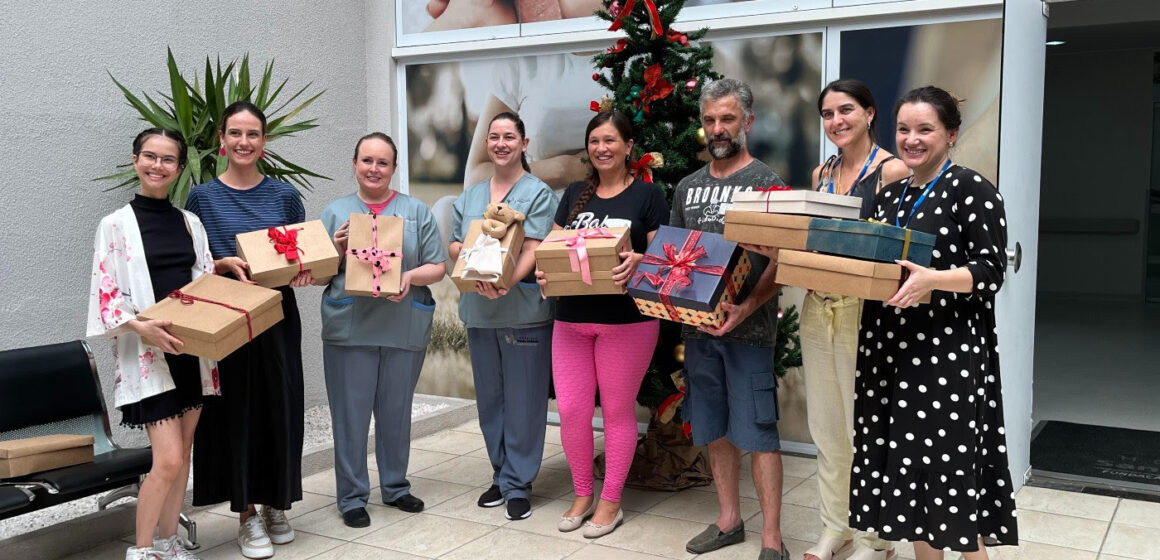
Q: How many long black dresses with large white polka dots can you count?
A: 1